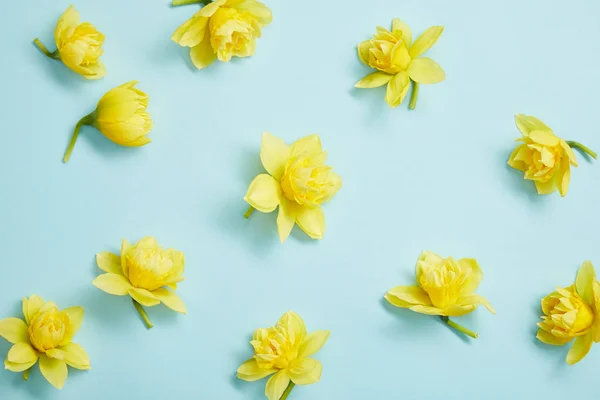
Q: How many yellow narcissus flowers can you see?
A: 11